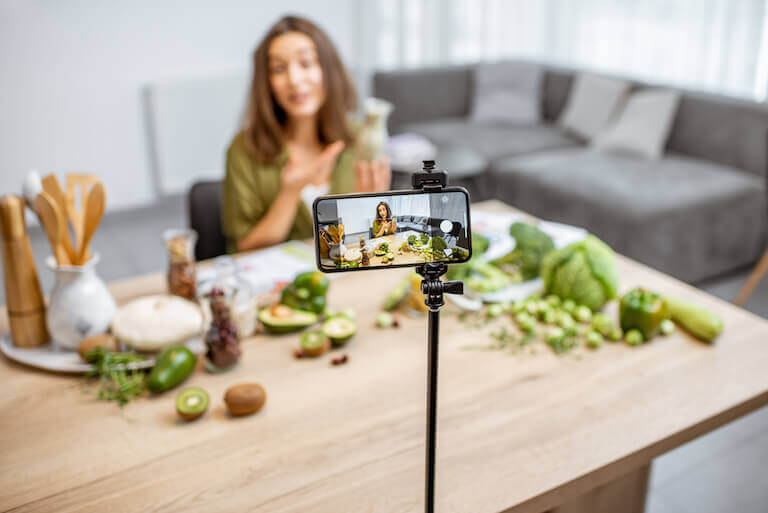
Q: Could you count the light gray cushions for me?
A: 3